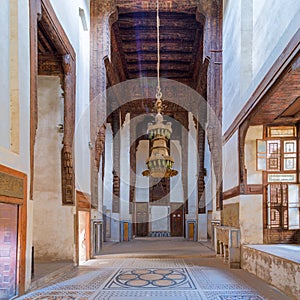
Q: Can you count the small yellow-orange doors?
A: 2